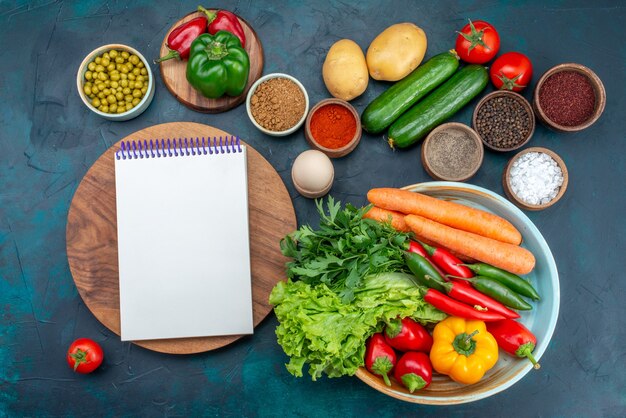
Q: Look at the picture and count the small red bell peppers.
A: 6